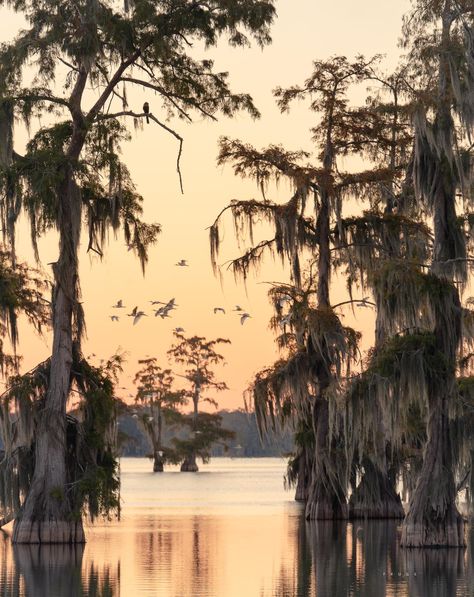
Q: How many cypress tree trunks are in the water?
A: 7